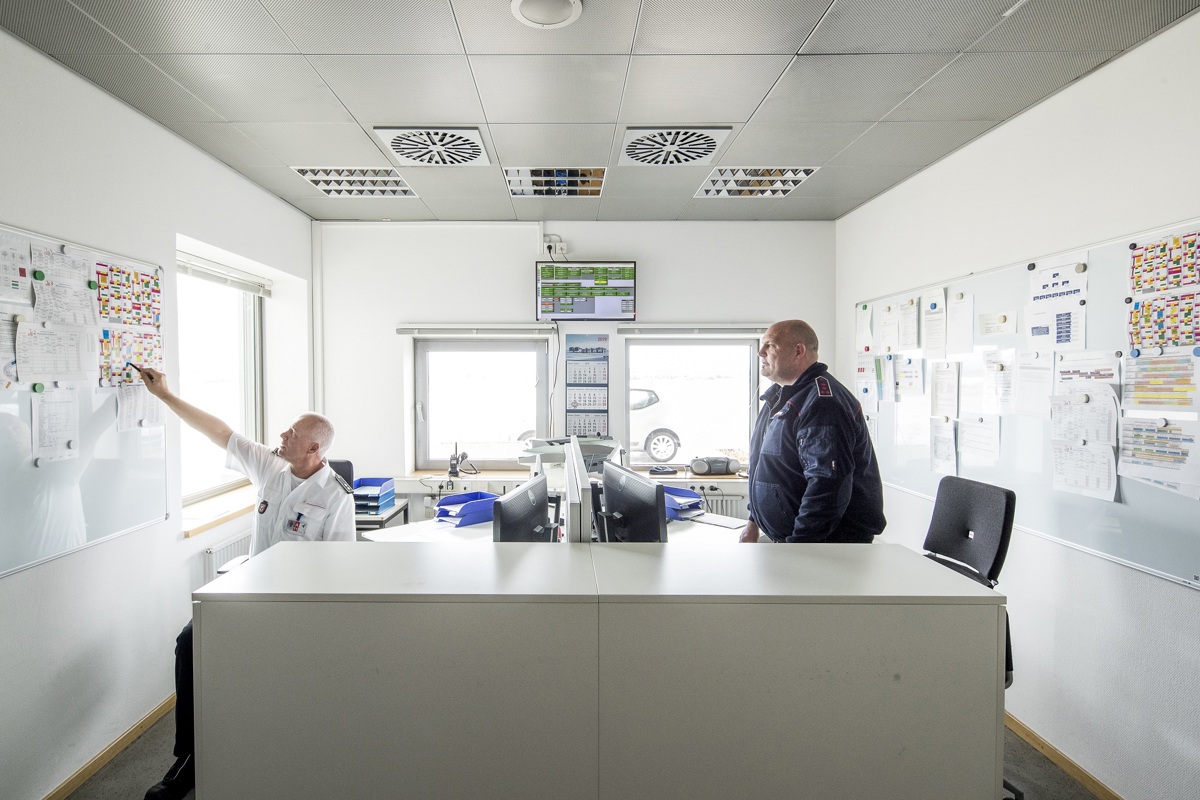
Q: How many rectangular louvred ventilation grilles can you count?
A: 3